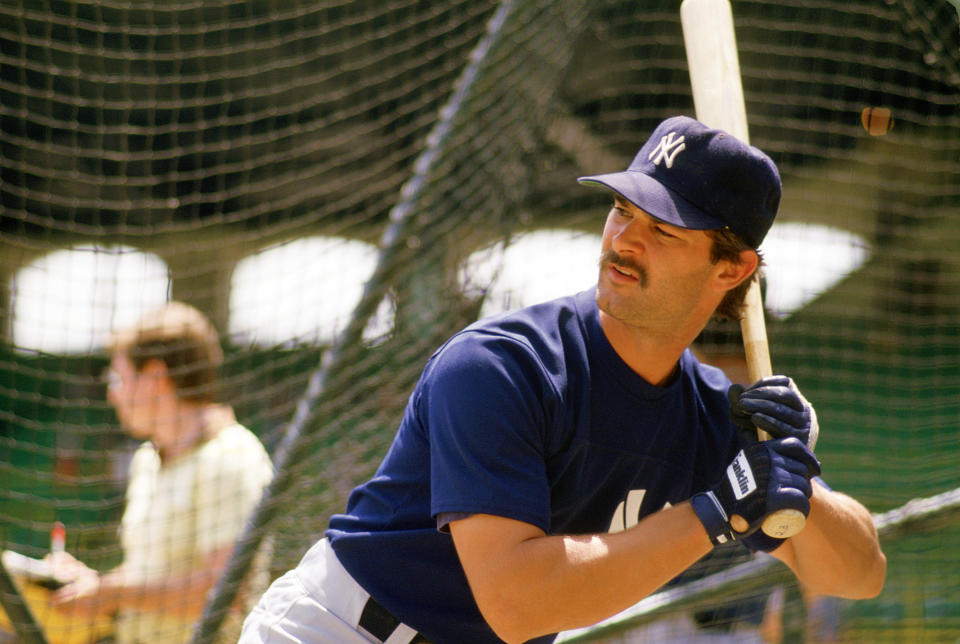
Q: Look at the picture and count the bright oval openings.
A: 4